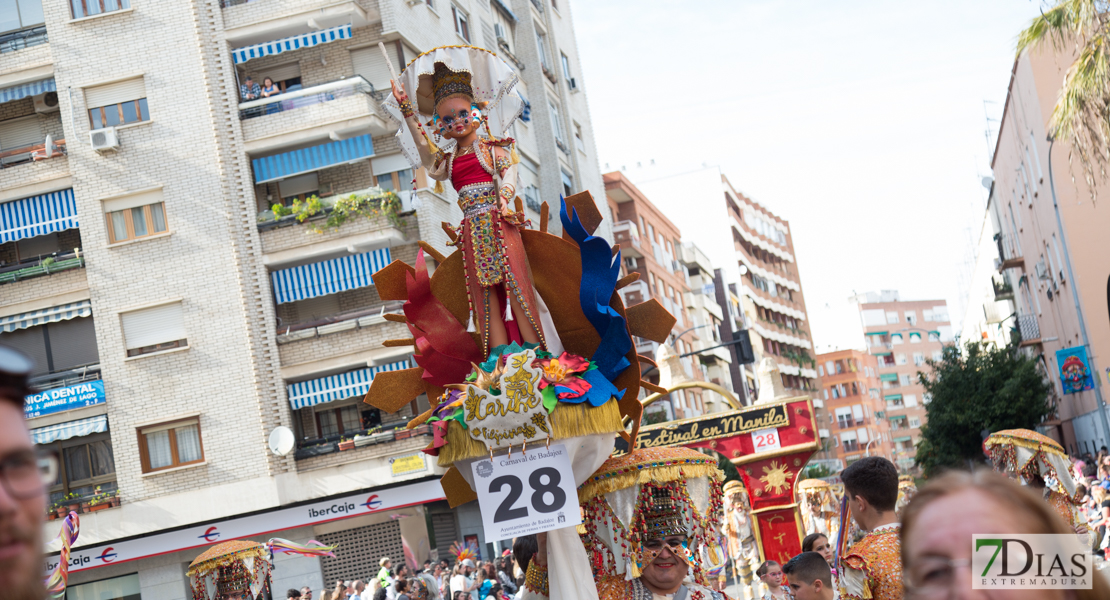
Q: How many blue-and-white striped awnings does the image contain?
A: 8